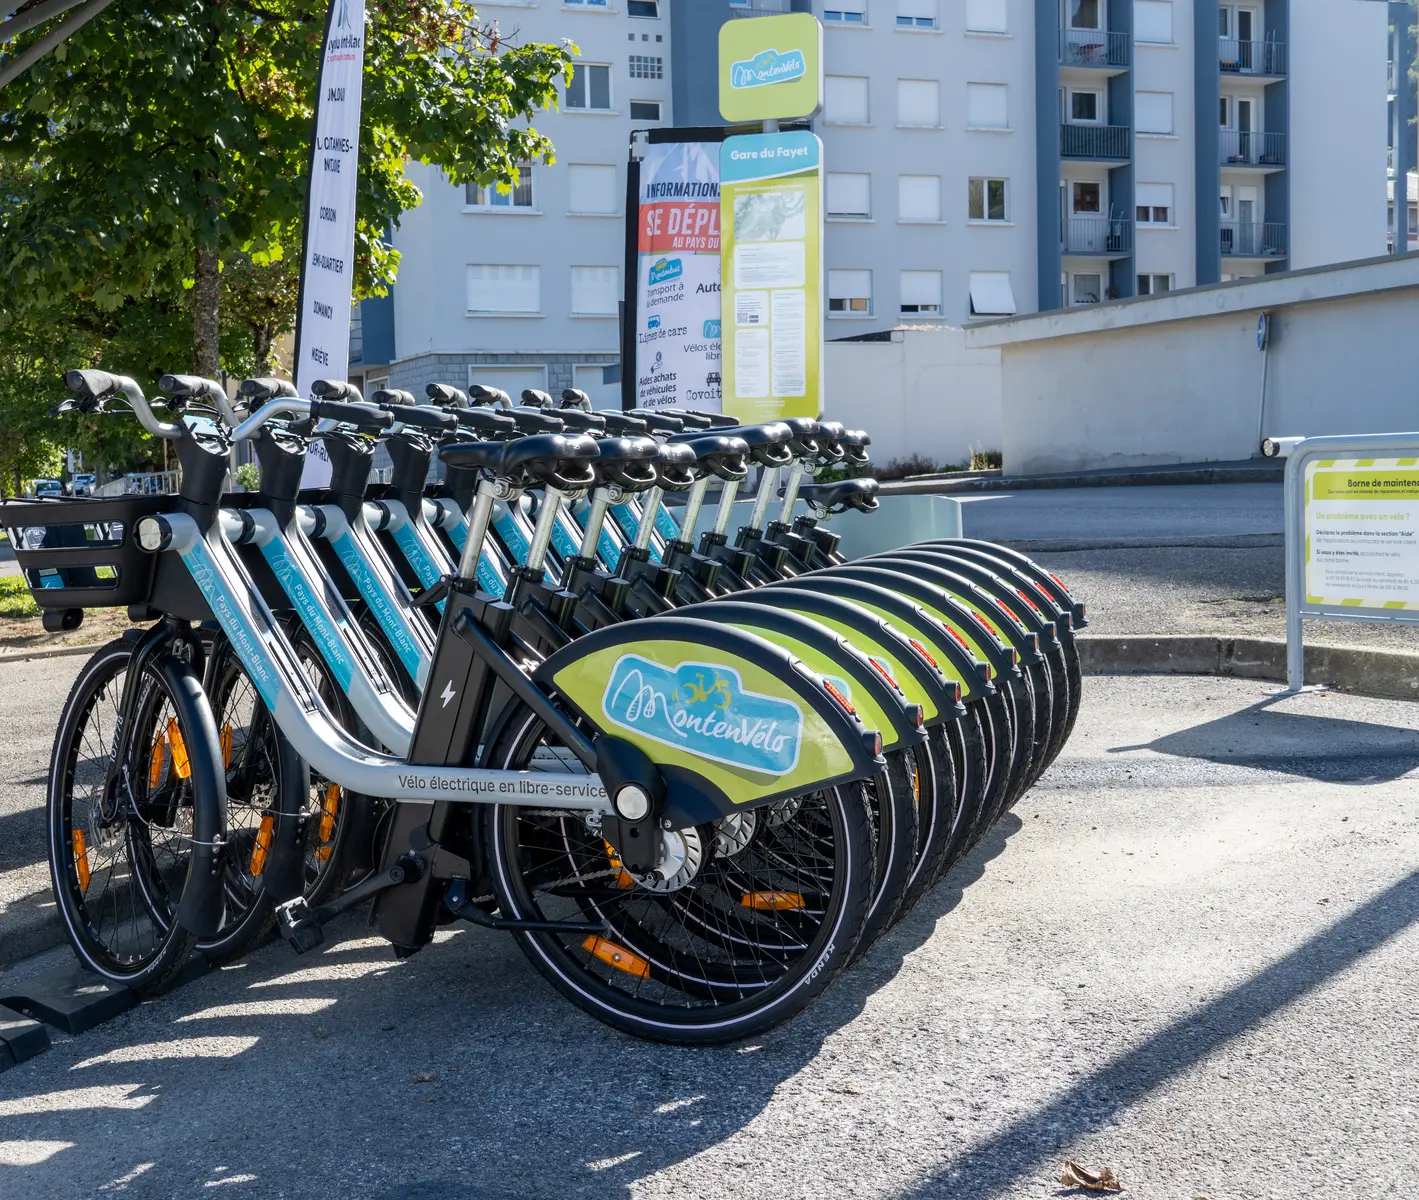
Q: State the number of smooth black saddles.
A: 9